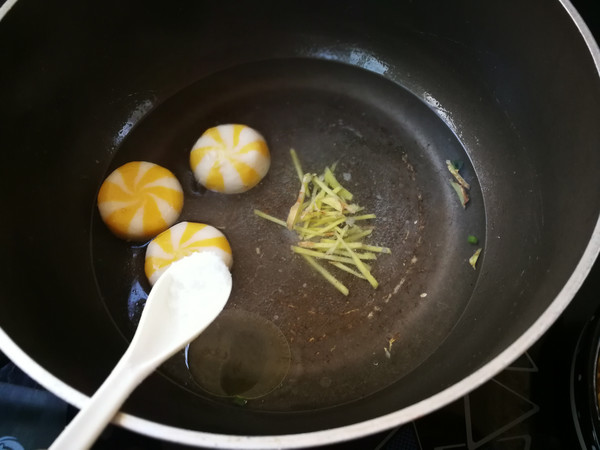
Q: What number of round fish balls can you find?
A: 3